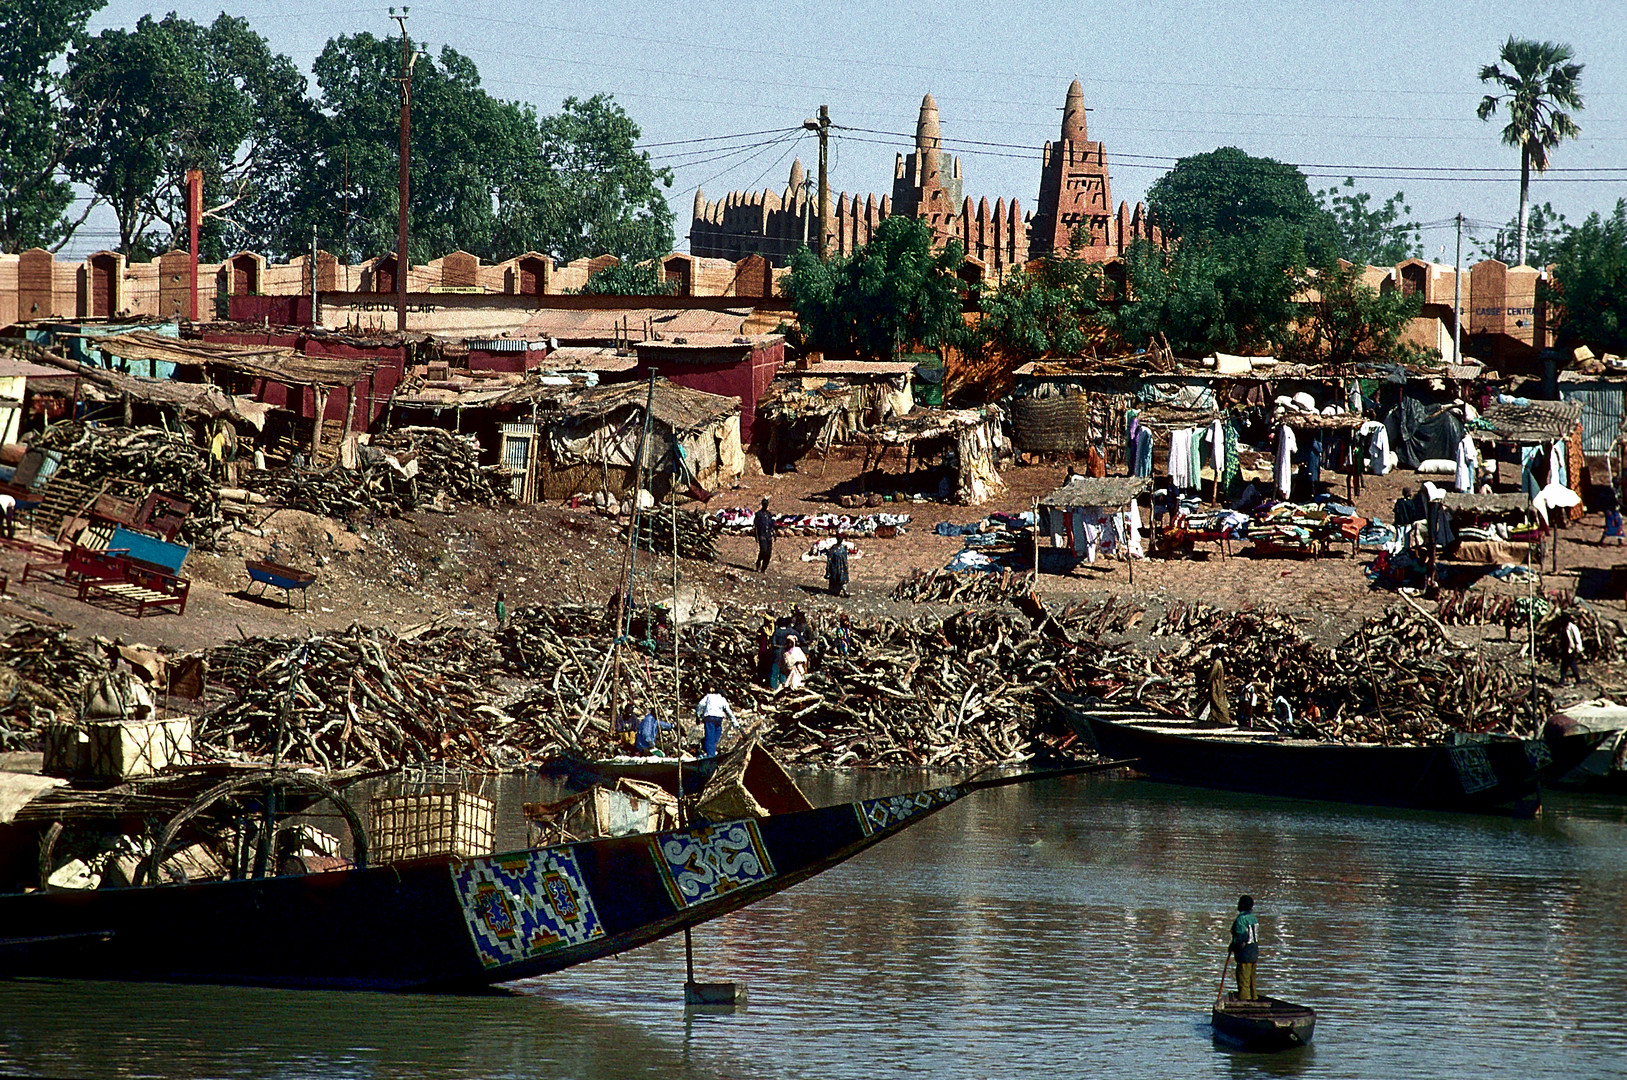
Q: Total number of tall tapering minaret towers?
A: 2